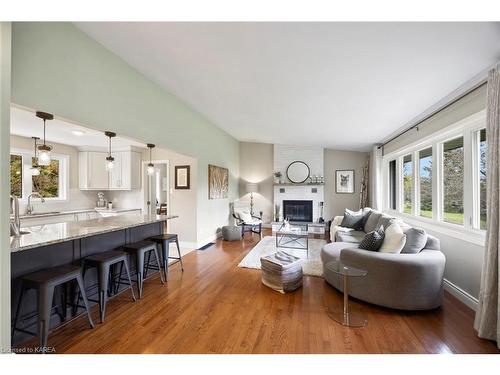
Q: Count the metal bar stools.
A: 4